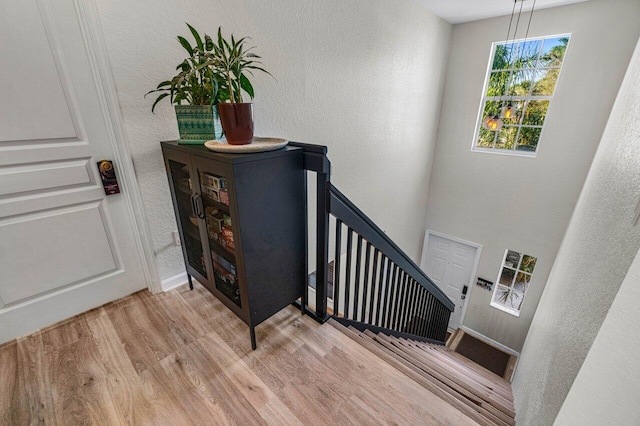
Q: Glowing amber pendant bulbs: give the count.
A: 3